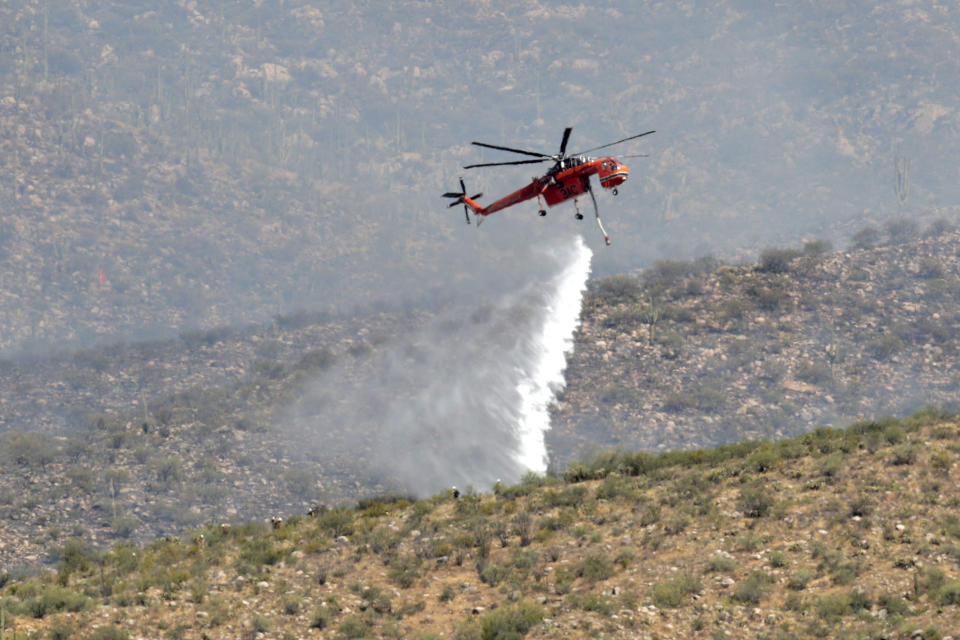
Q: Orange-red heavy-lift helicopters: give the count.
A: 1